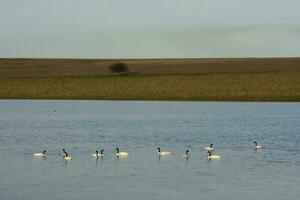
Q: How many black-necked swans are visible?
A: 11